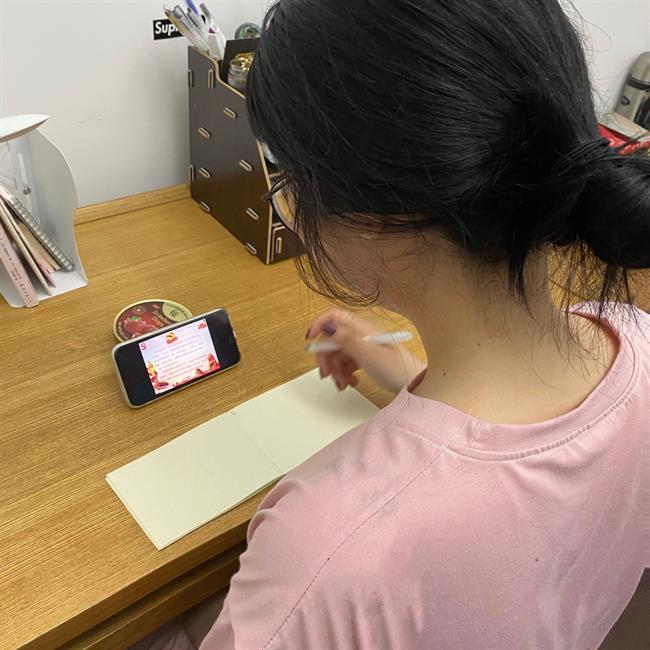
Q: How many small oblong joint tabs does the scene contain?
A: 11